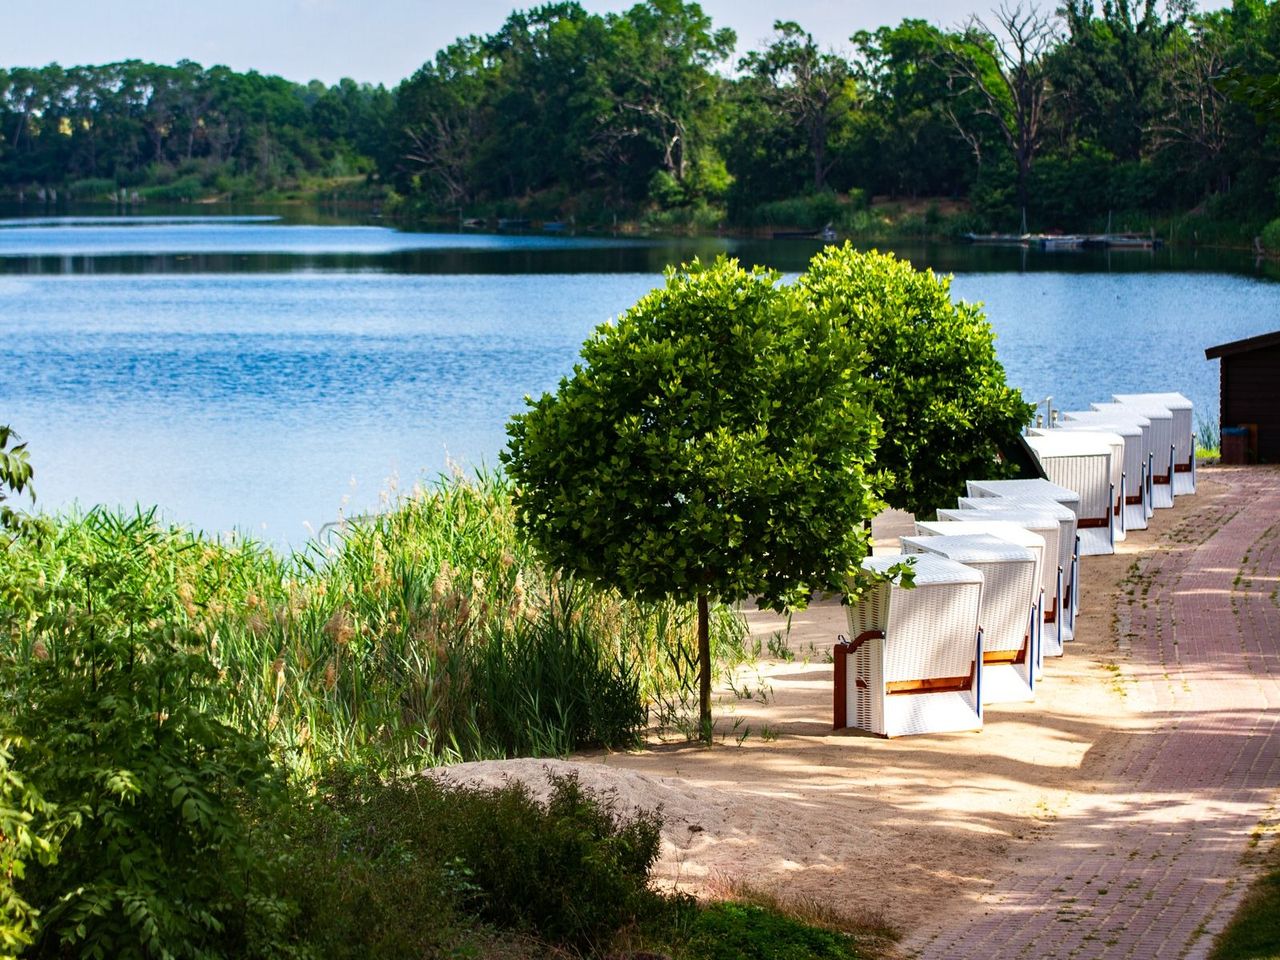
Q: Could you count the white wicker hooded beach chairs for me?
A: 12